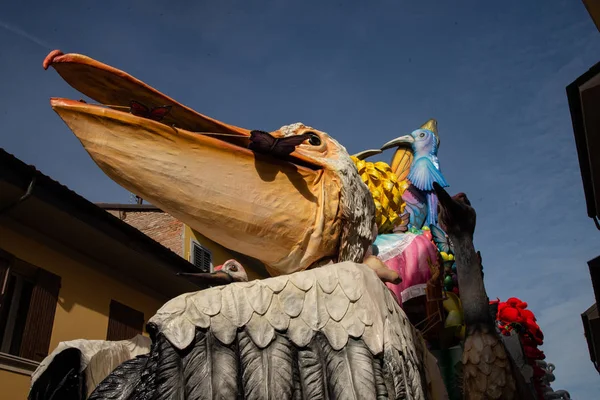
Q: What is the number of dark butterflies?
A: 2